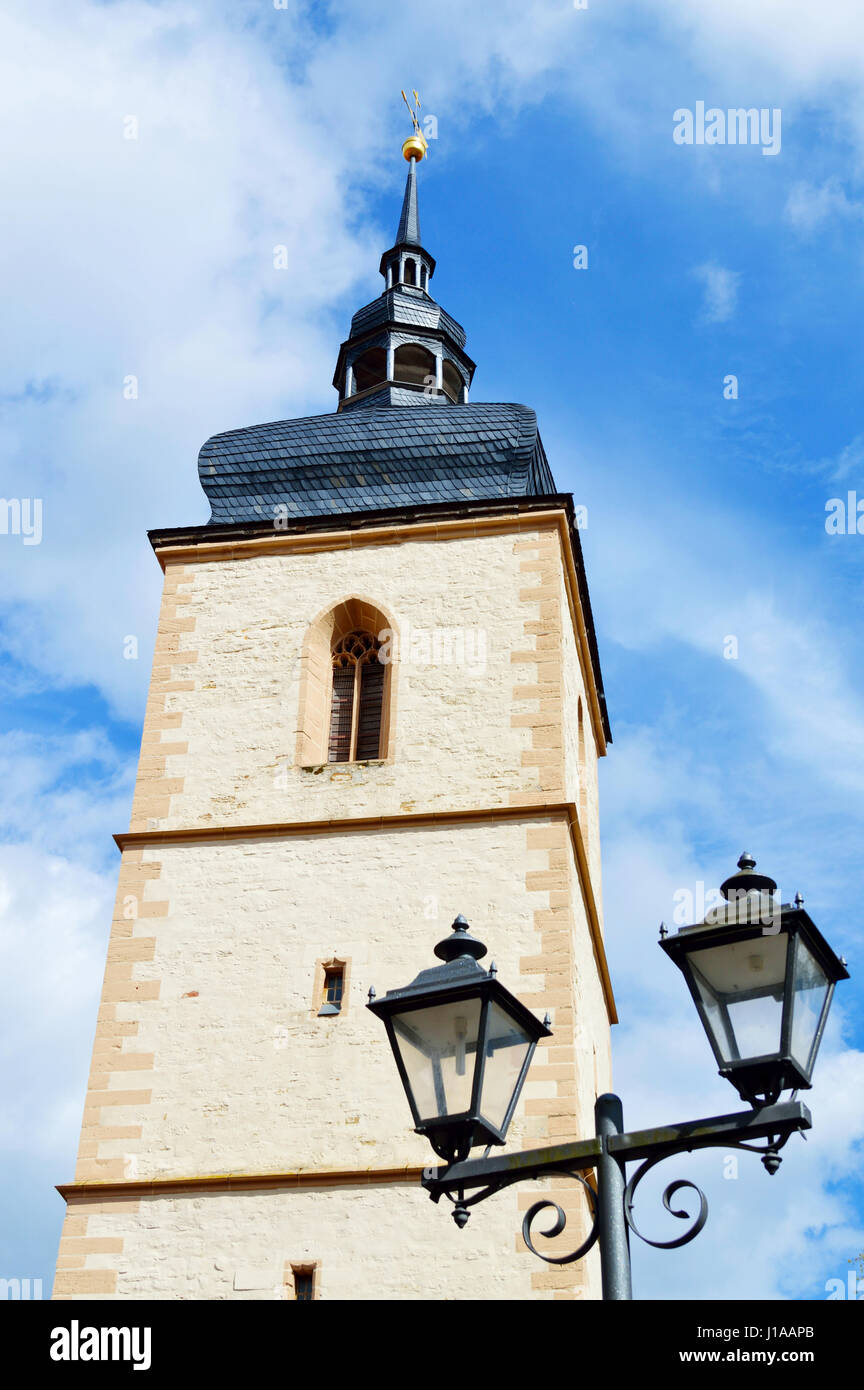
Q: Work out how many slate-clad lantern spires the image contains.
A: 1